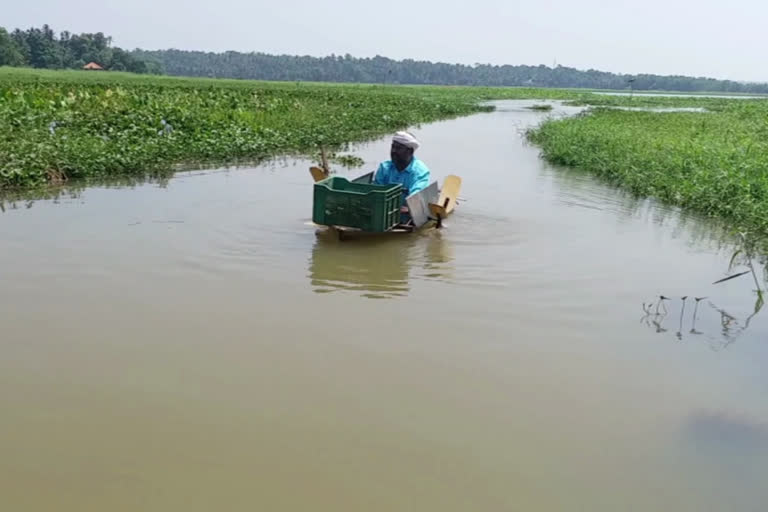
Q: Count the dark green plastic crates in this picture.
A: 1